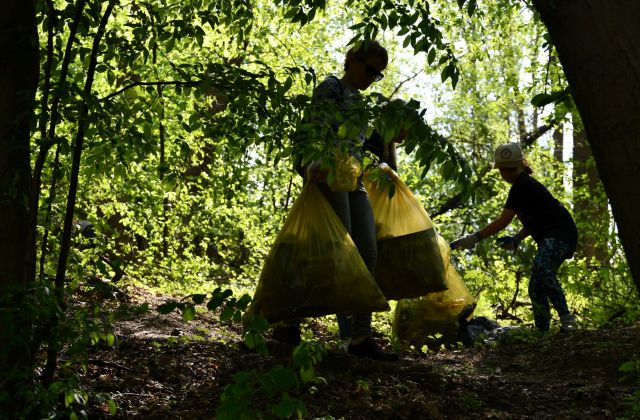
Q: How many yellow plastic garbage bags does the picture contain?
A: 3